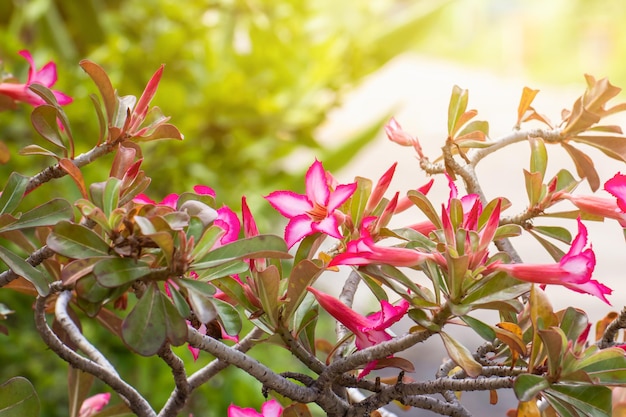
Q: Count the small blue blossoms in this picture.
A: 0